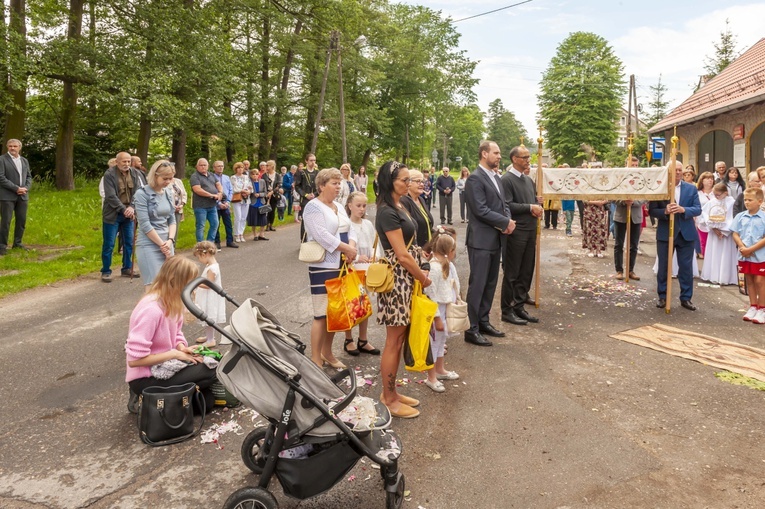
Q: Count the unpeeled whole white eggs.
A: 0